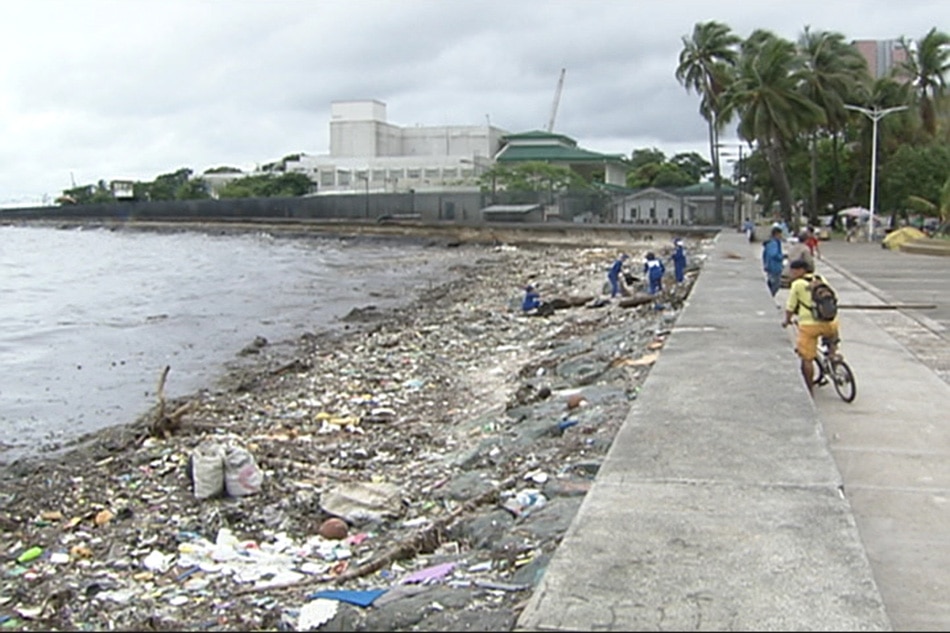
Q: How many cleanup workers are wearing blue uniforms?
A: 4